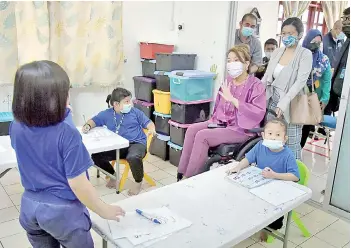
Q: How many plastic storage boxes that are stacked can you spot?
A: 13